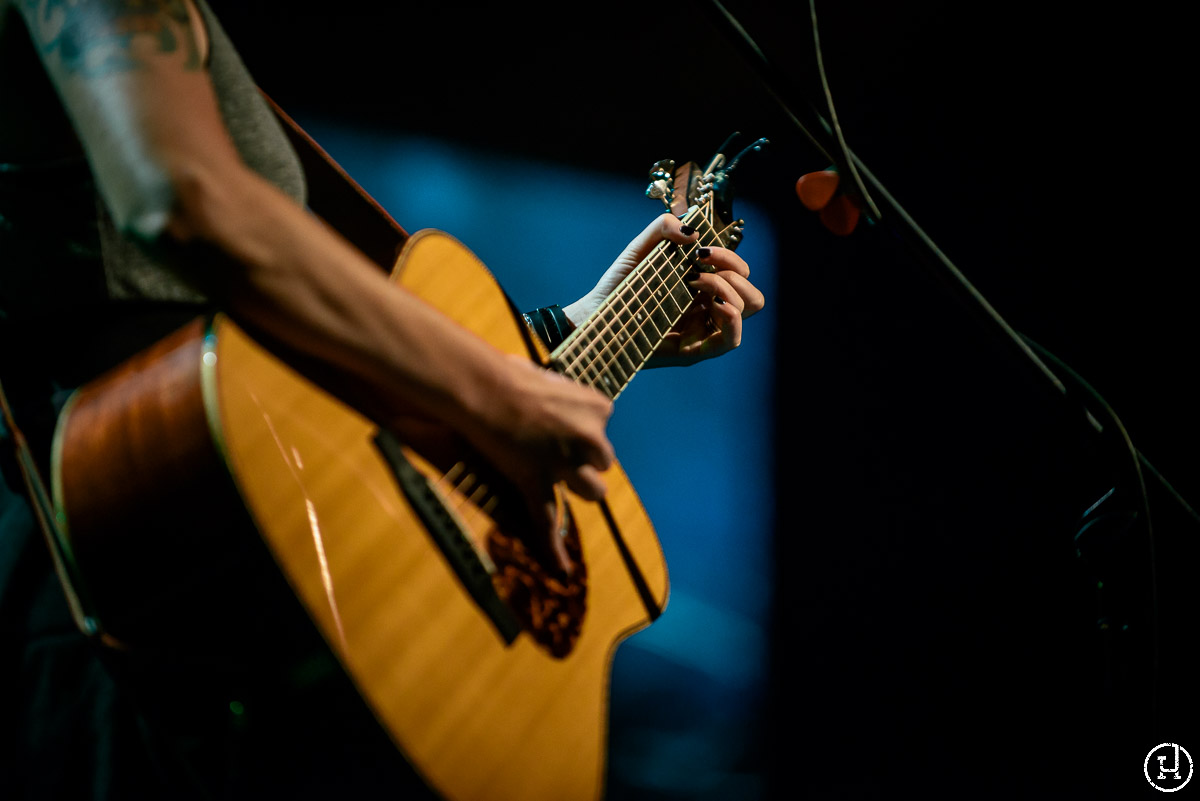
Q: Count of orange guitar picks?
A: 2